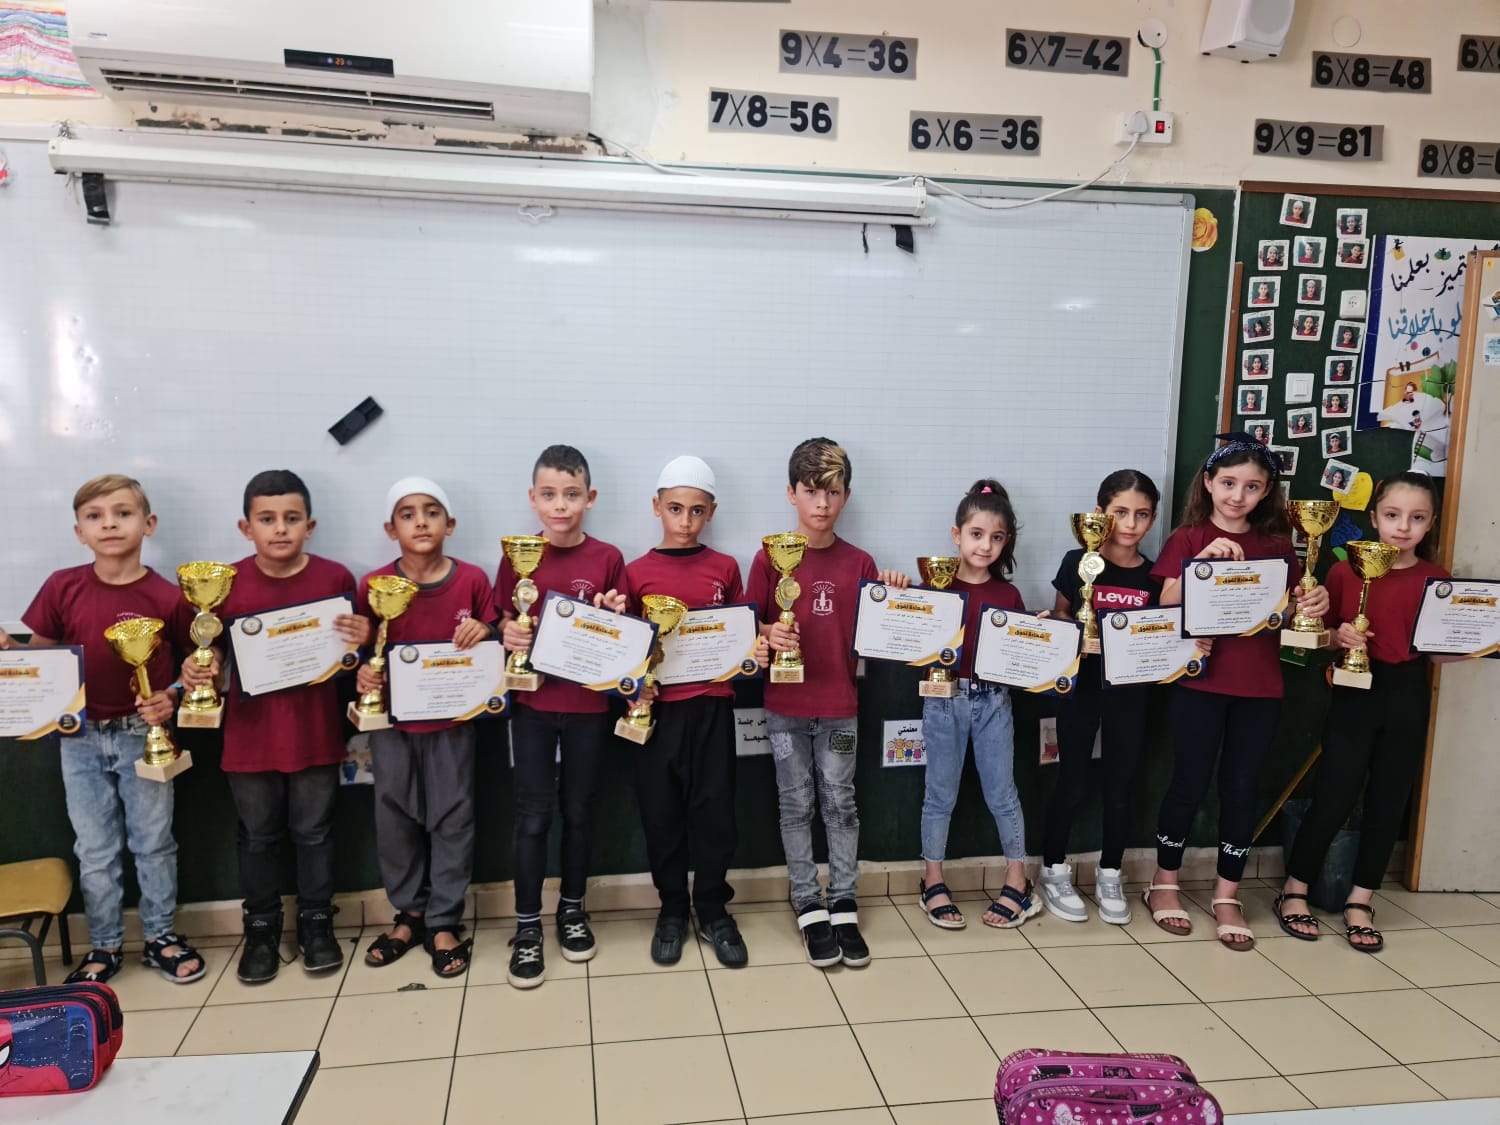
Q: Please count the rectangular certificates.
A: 10